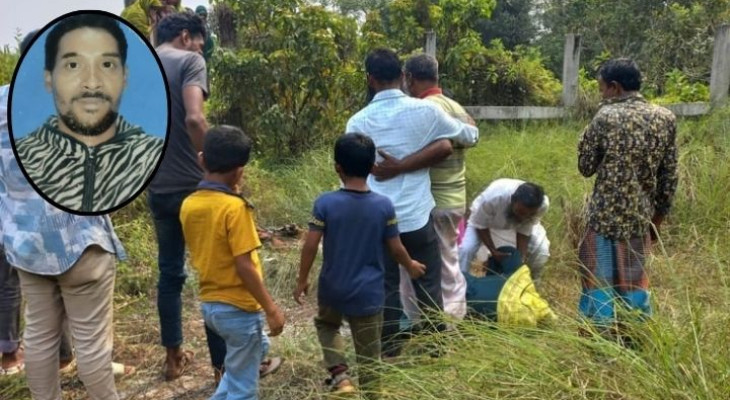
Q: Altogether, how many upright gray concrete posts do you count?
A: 3